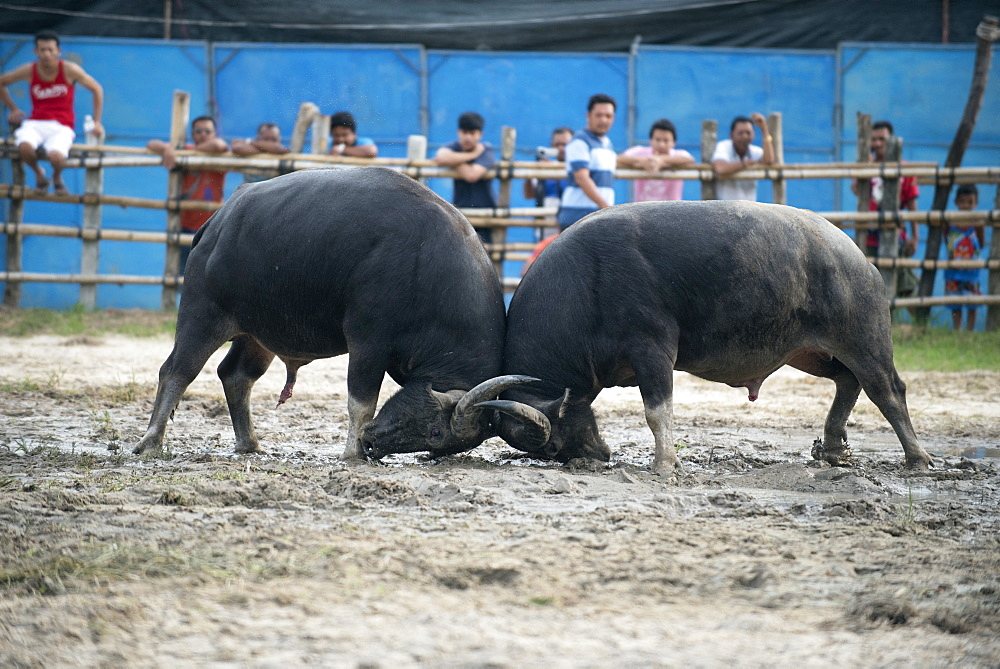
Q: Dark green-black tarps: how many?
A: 1